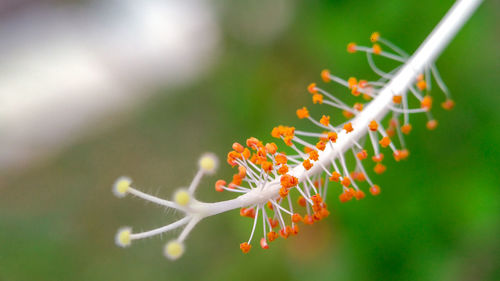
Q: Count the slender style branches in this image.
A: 5